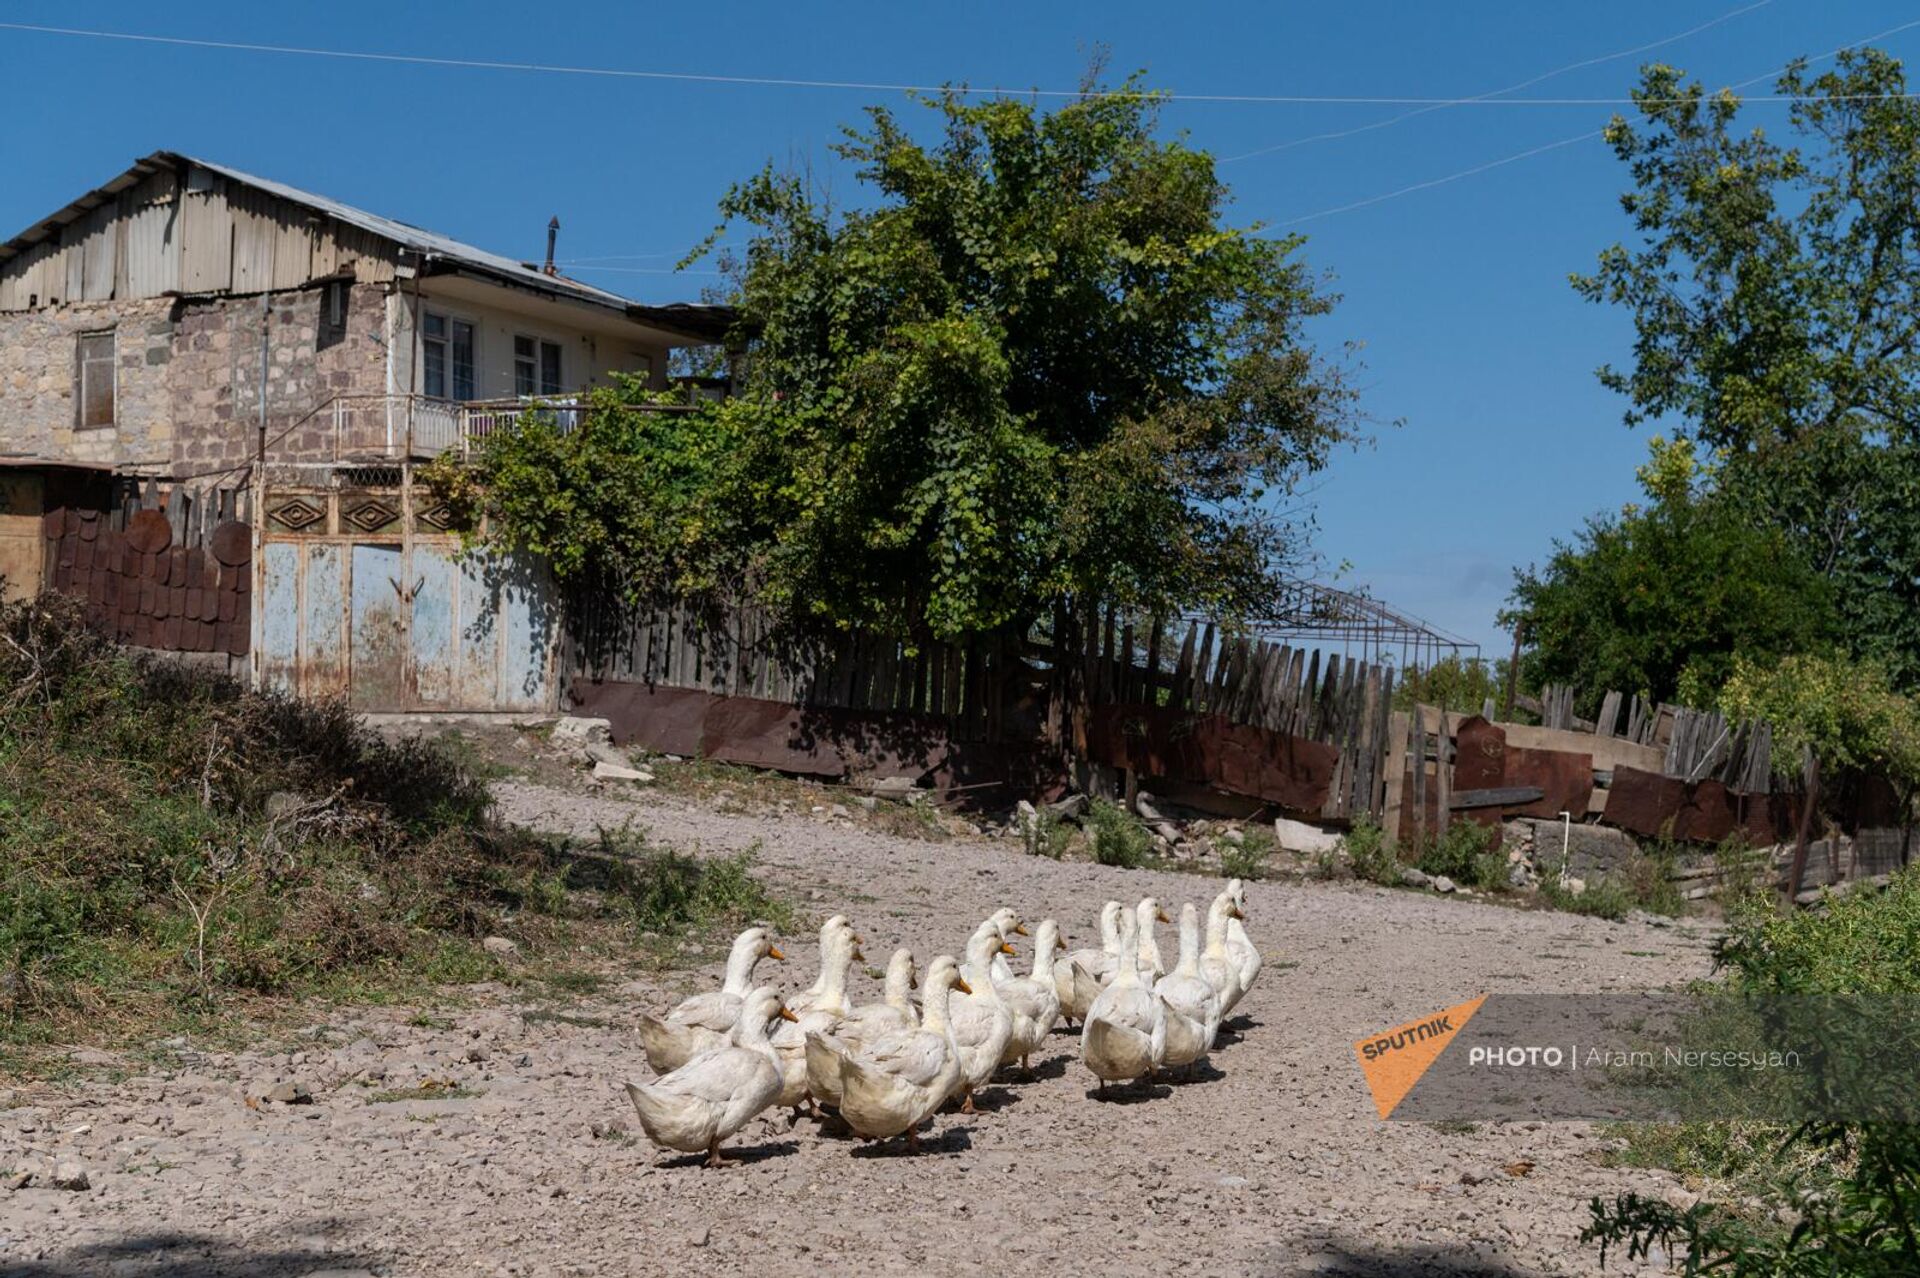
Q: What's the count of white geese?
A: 15